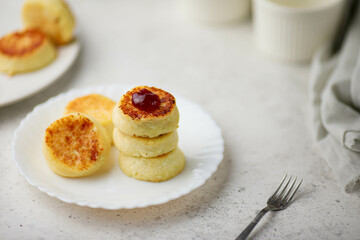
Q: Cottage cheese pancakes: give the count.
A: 7